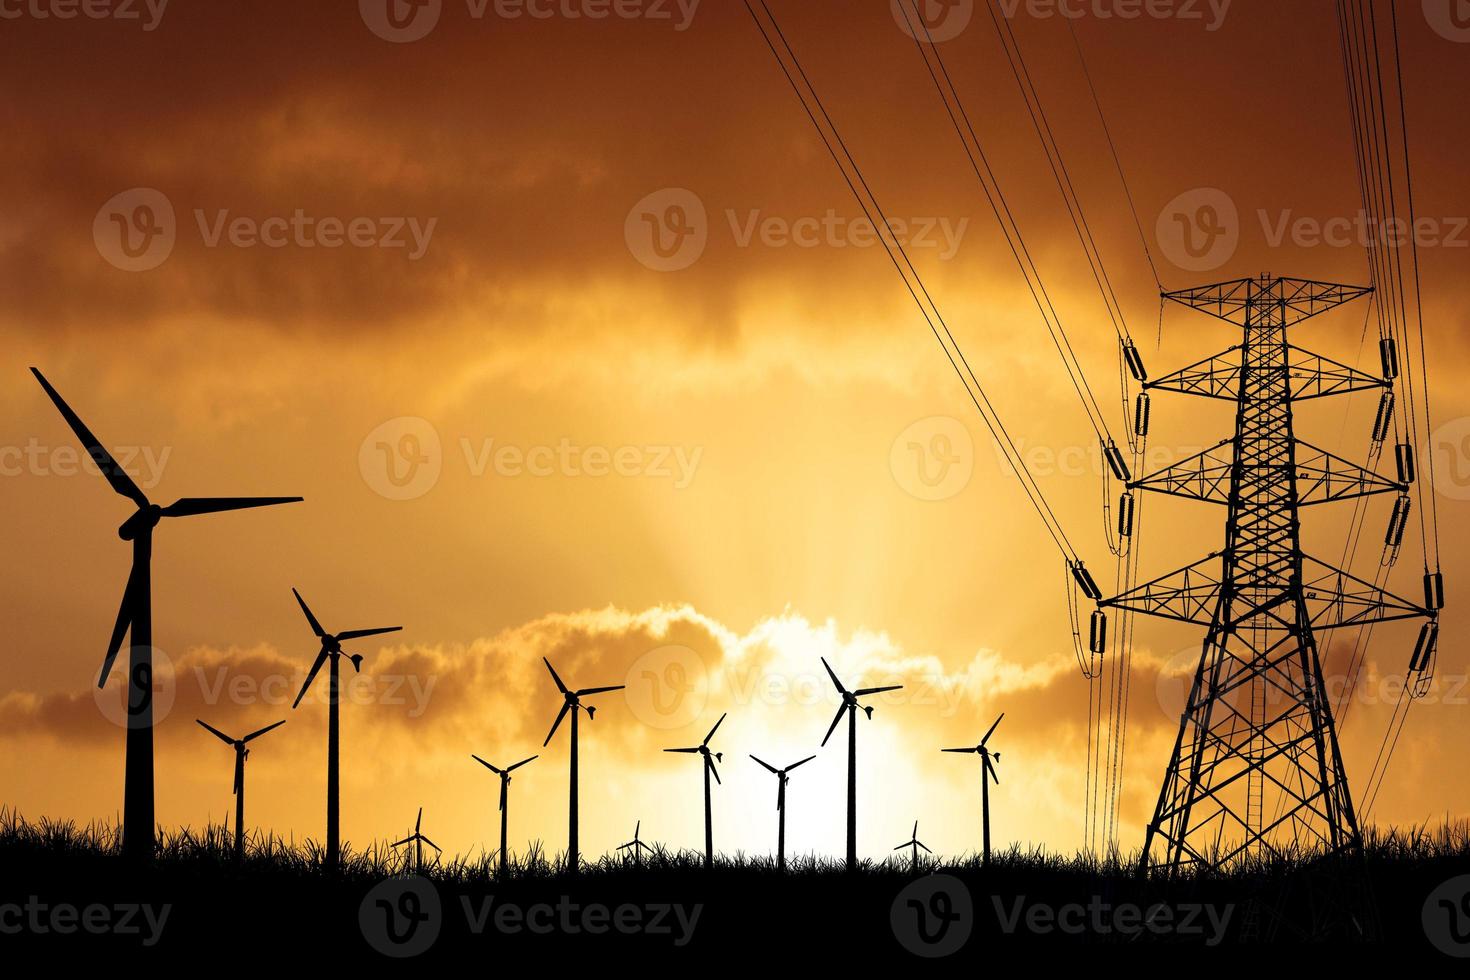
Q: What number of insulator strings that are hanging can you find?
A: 12